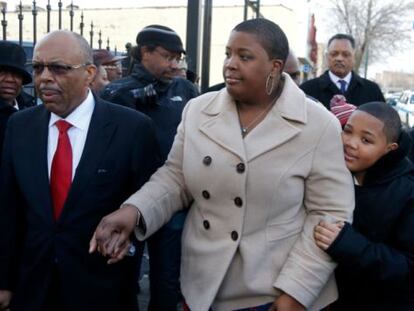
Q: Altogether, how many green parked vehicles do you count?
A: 0